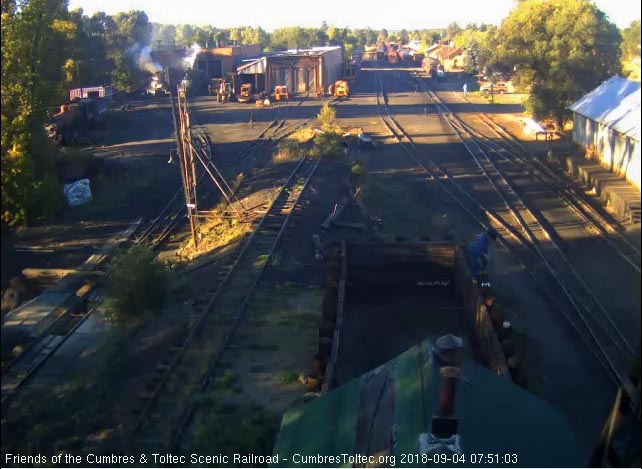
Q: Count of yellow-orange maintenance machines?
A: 4